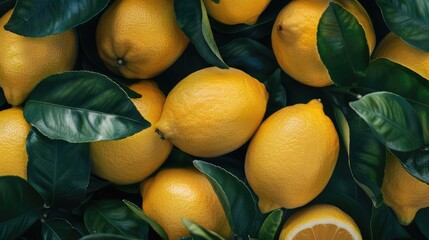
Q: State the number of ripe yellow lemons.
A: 12